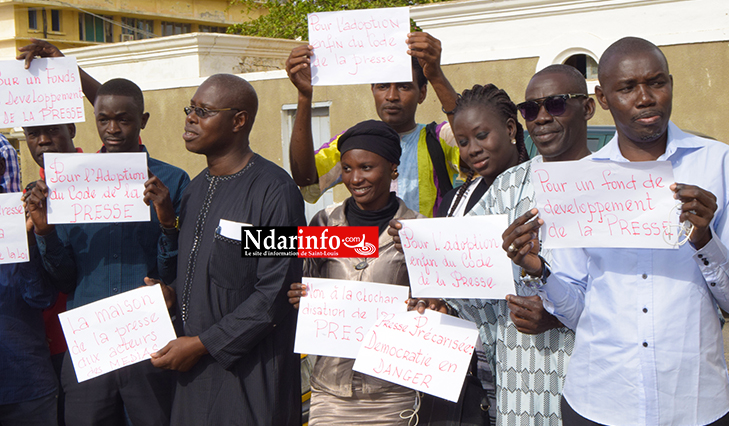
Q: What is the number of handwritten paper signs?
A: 9